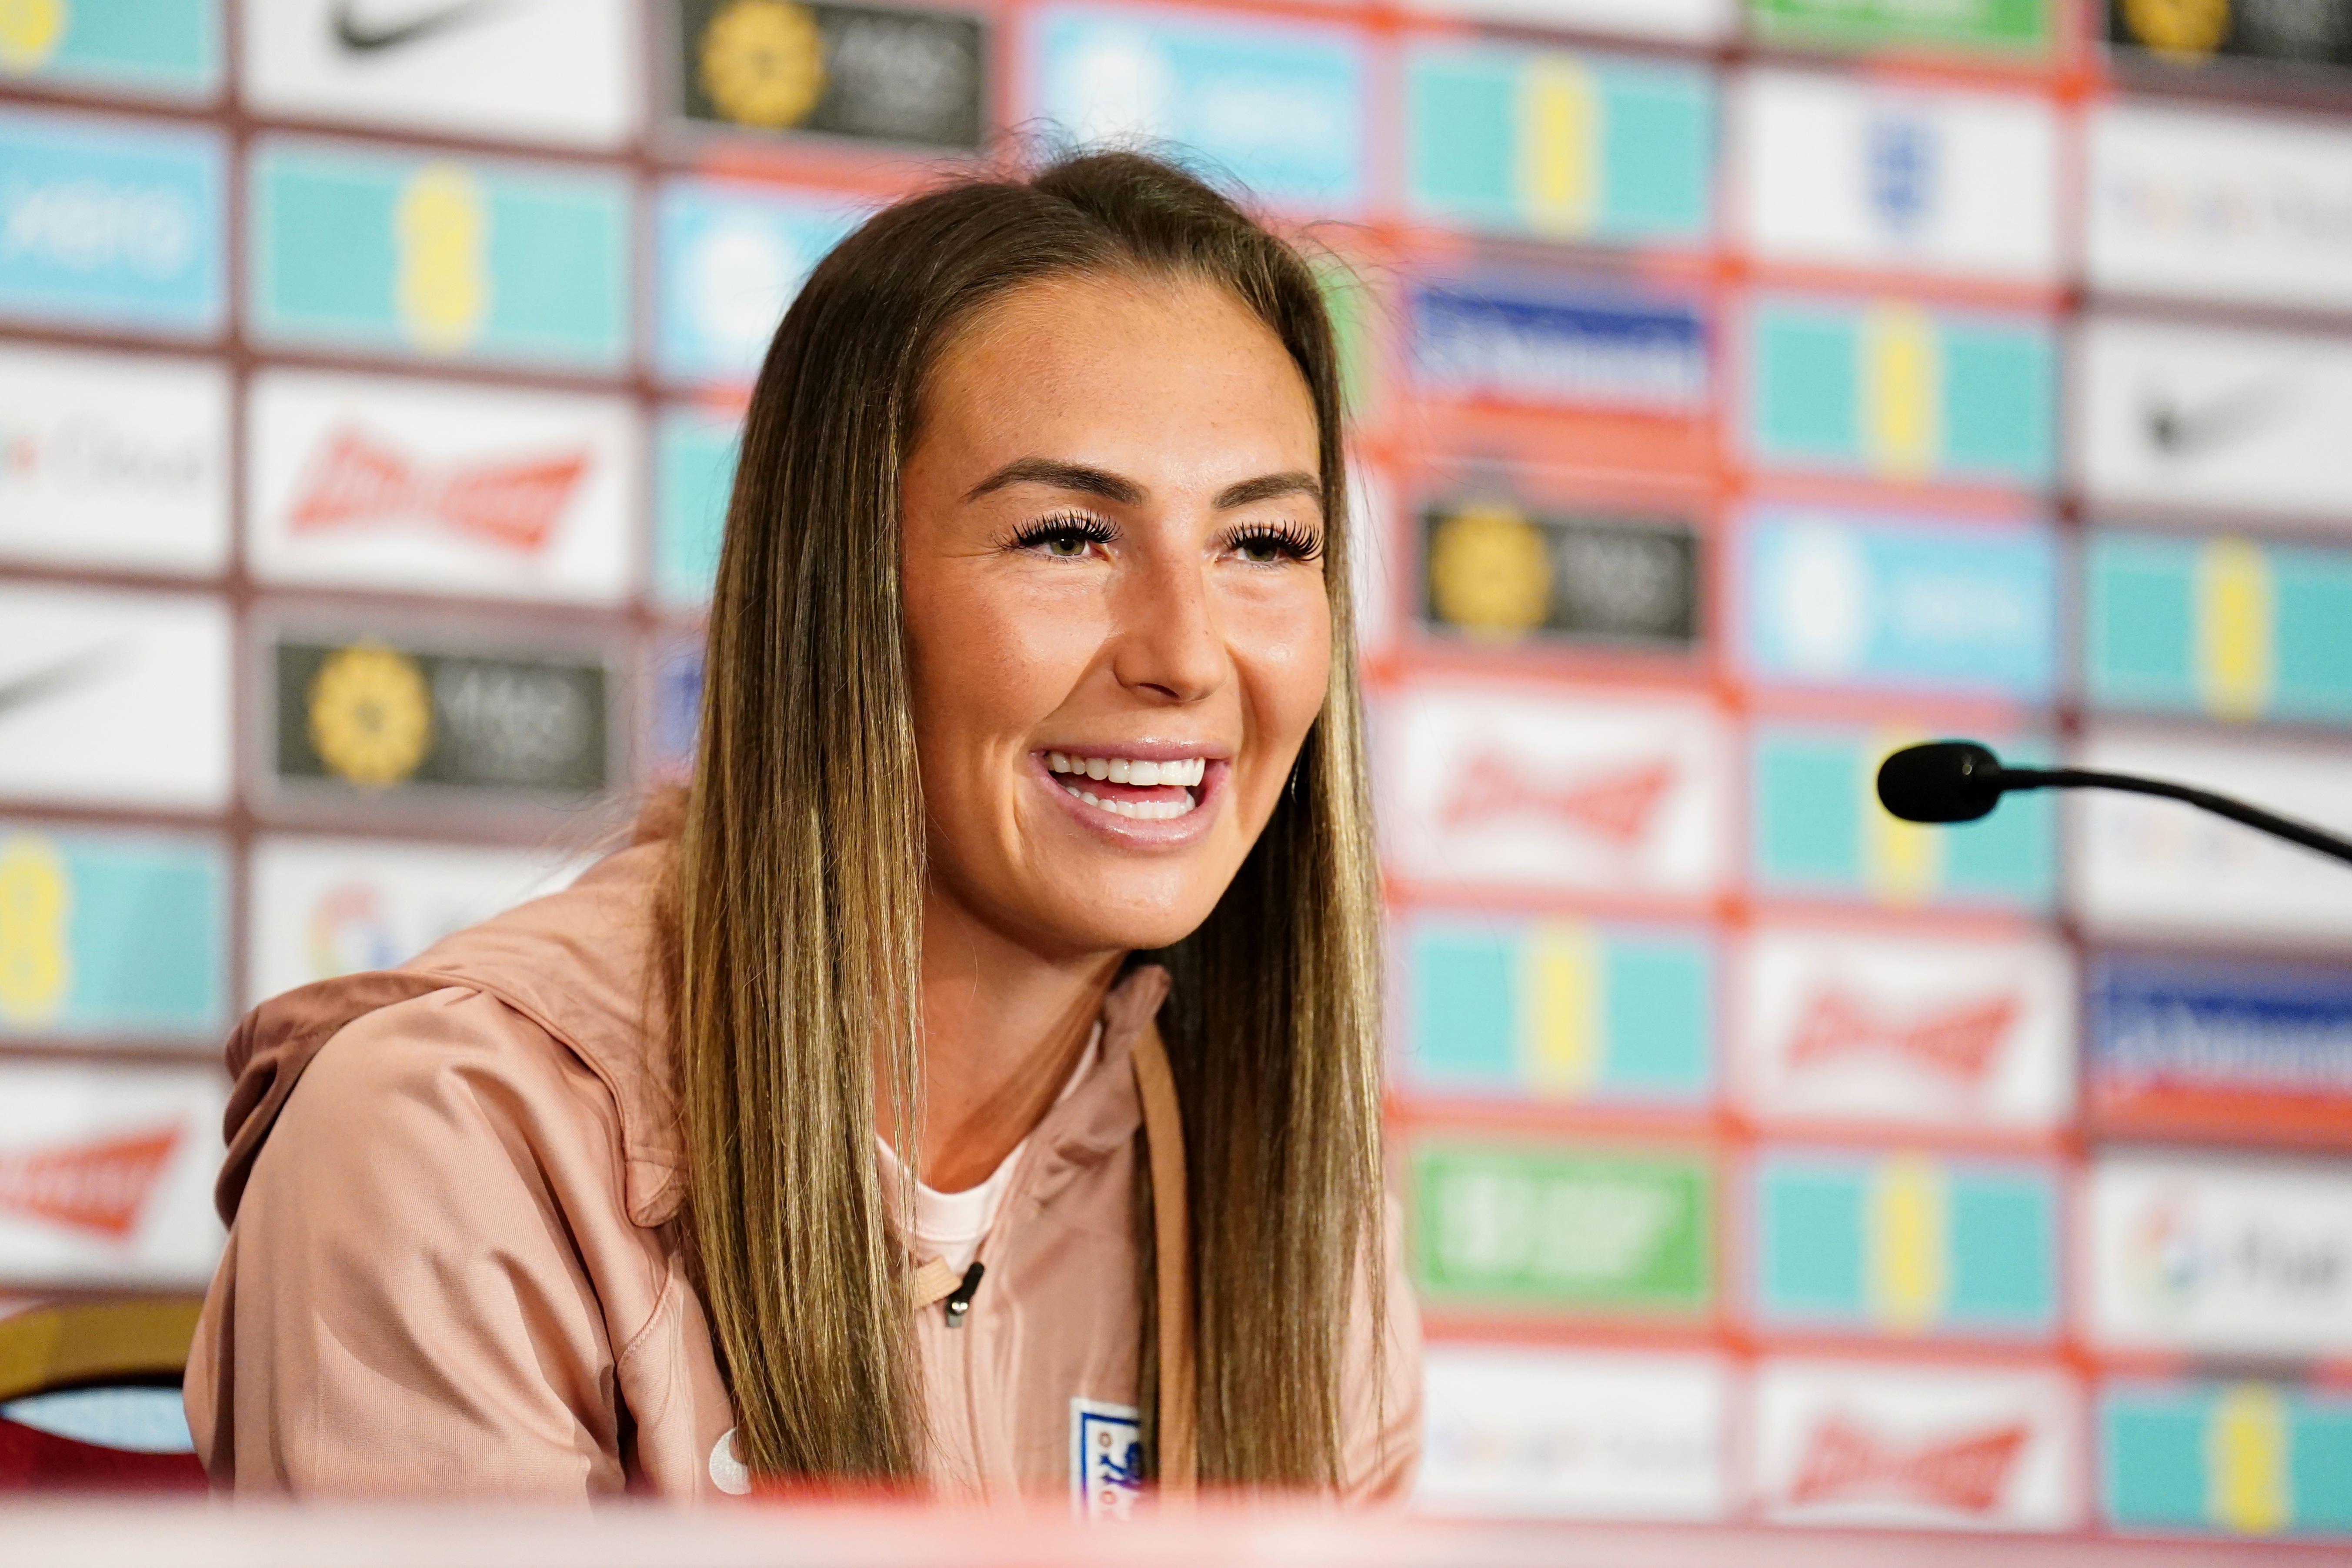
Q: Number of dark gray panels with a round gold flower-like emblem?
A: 4